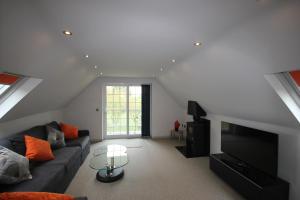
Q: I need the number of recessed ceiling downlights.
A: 7